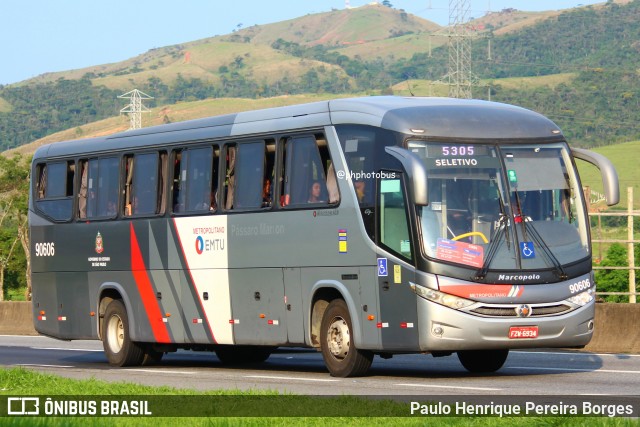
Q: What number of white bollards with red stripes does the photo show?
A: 0